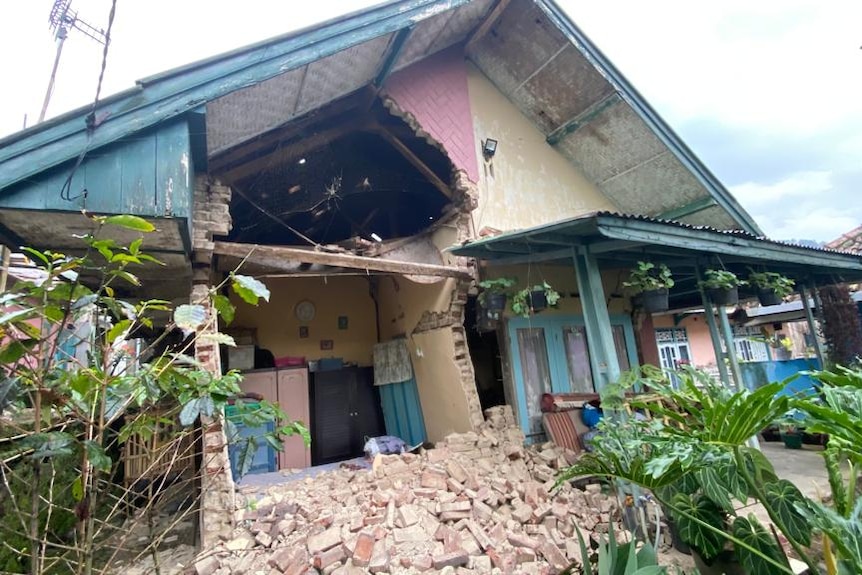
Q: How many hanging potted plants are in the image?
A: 5